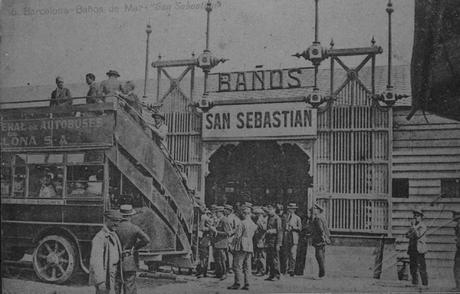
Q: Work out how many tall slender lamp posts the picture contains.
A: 4